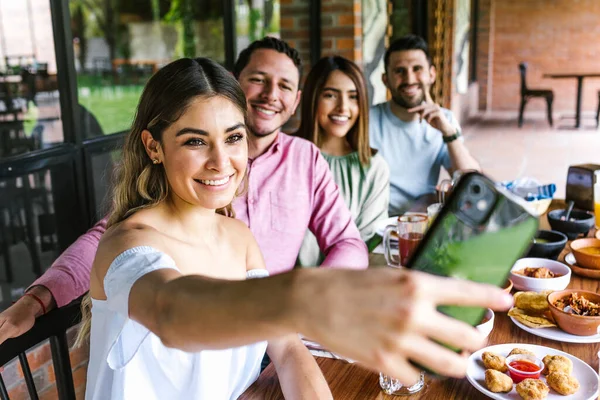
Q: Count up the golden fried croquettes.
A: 6